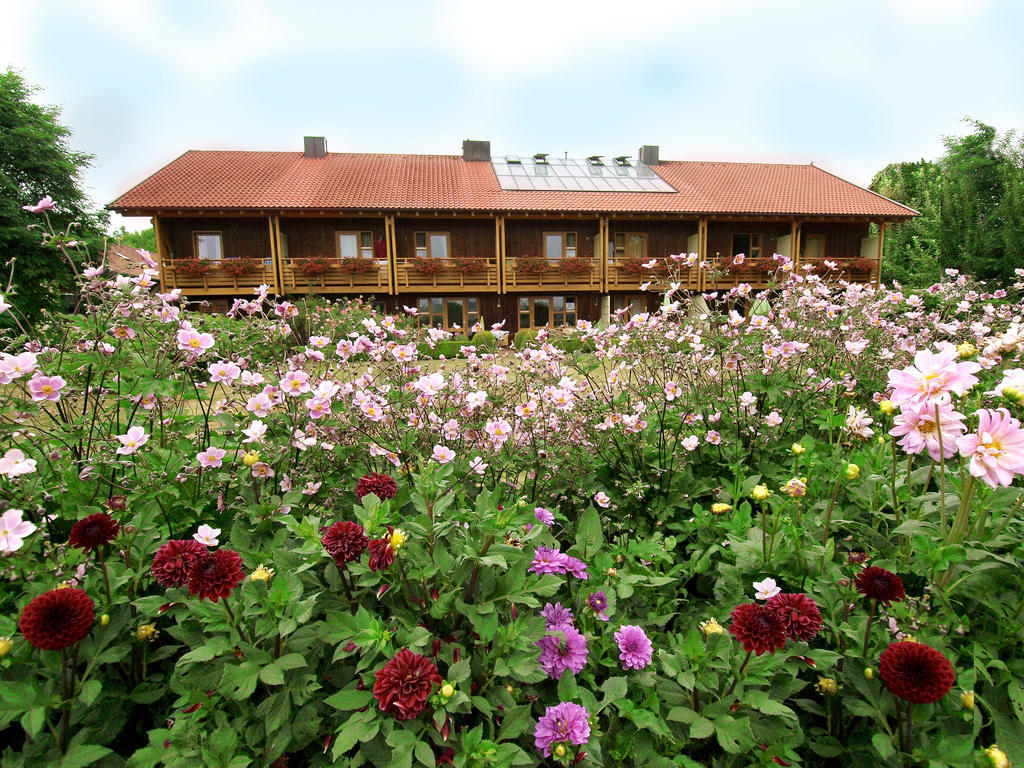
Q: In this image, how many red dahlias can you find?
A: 12